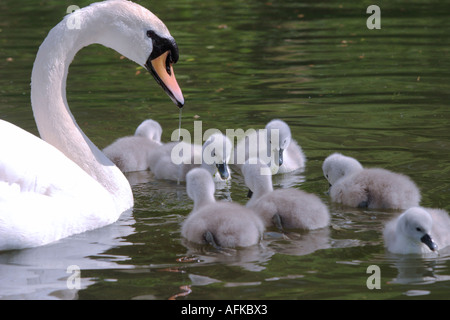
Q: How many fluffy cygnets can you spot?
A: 7